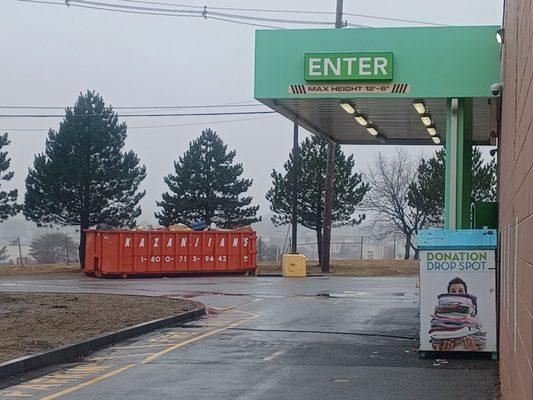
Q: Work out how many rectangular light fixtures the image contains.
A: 7